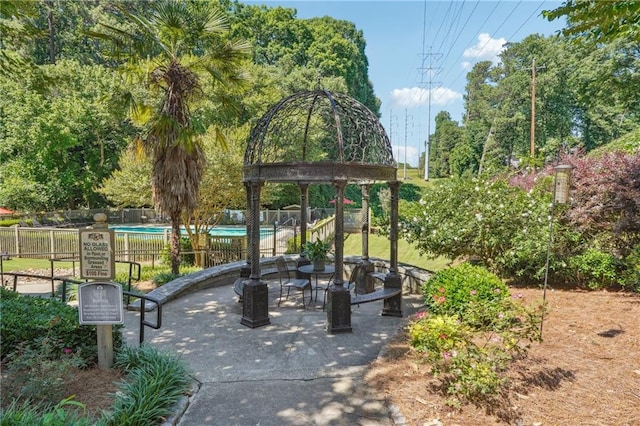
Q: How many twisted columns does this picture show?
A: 6